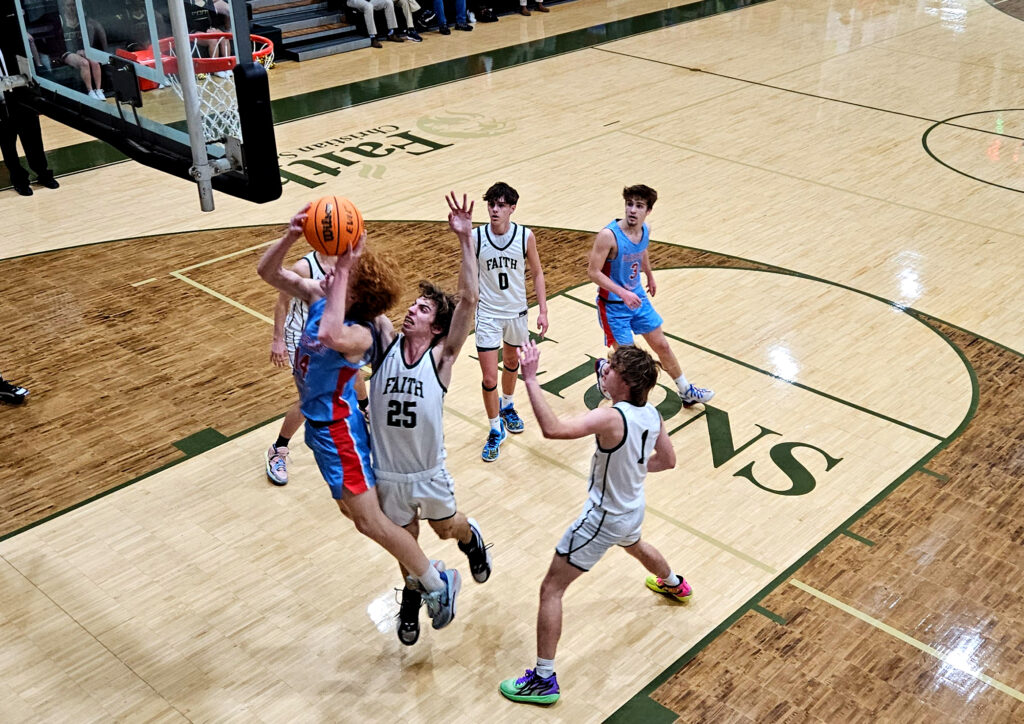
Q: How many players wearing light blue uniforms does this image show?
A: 2